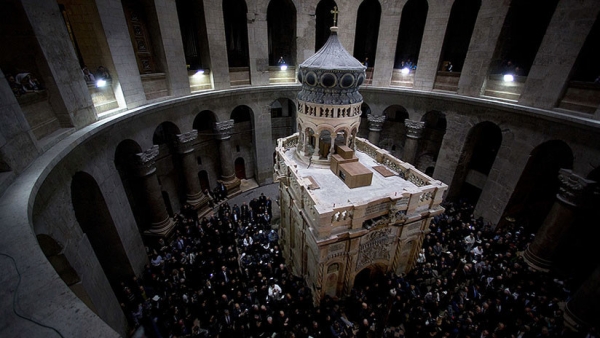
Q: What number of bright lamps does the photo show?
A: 5